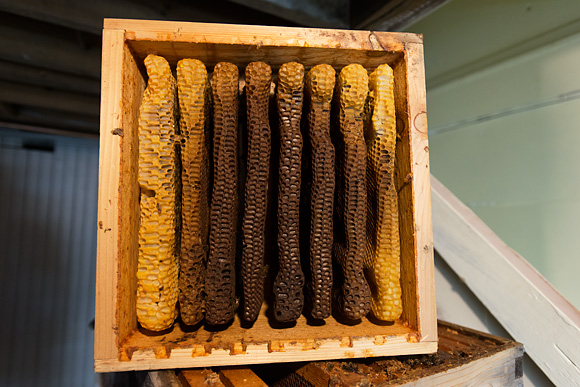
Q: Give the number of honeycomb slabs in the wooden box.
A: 8